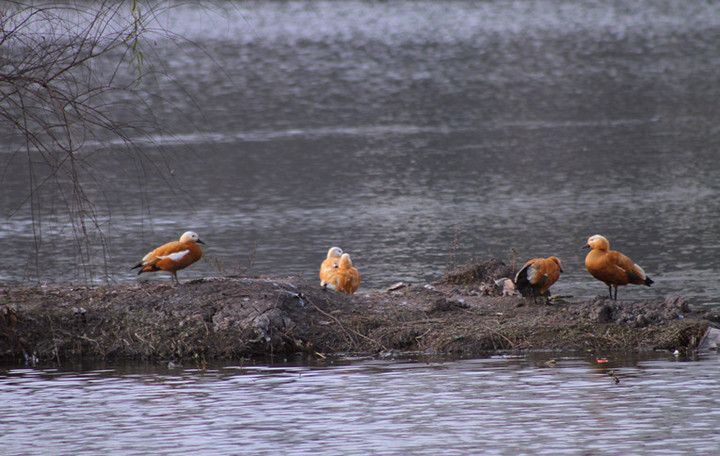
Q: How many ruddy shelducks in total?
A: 5